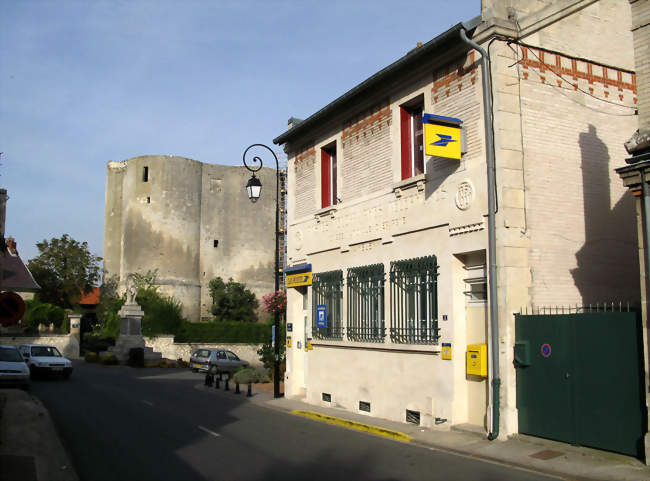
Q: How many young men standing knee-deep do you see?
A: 0